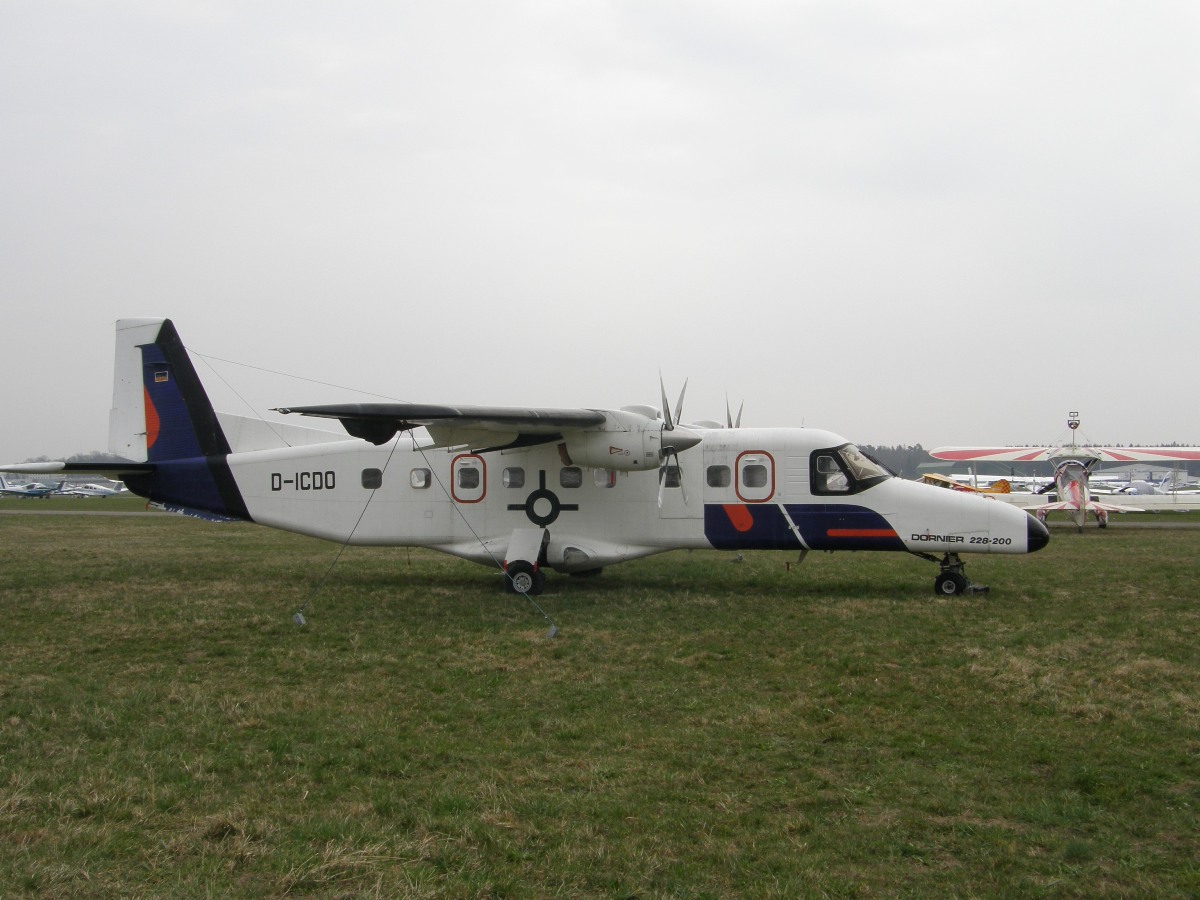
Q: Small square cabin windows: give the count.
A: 9